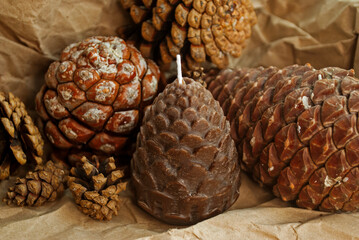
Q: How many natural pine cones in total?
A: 6